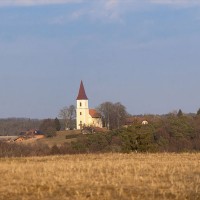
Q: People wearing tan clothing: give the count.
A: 0